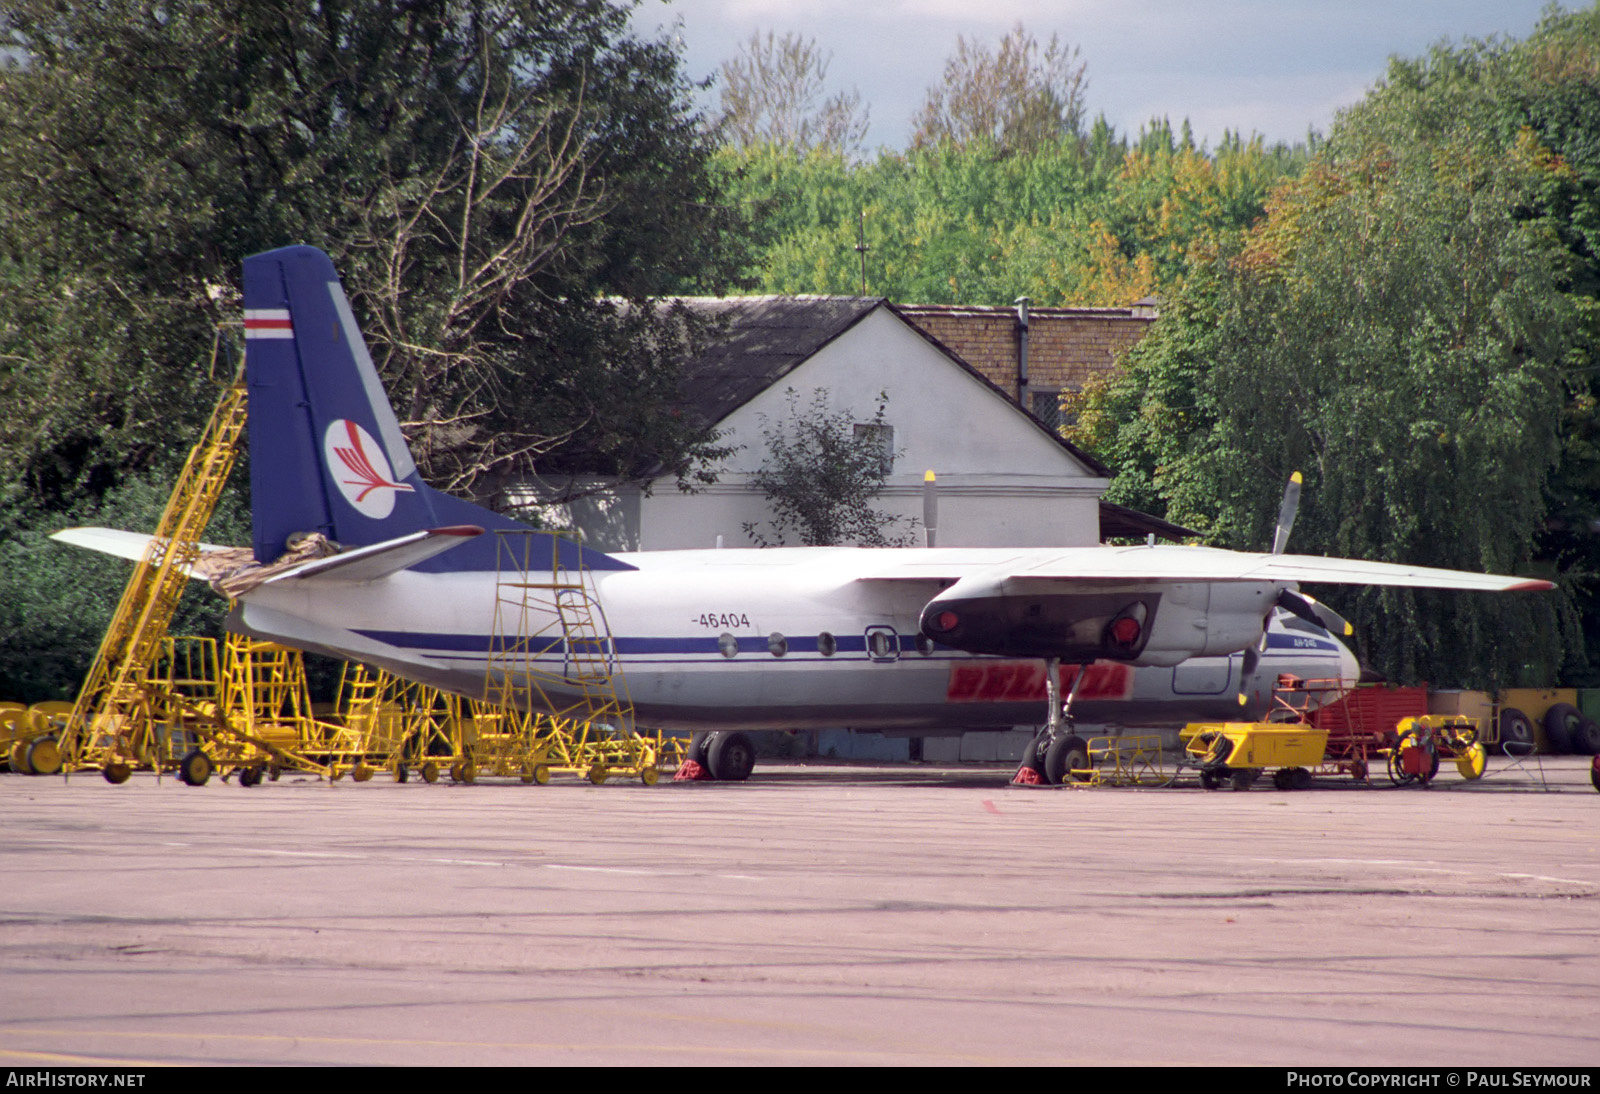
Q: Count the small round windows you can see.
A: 5